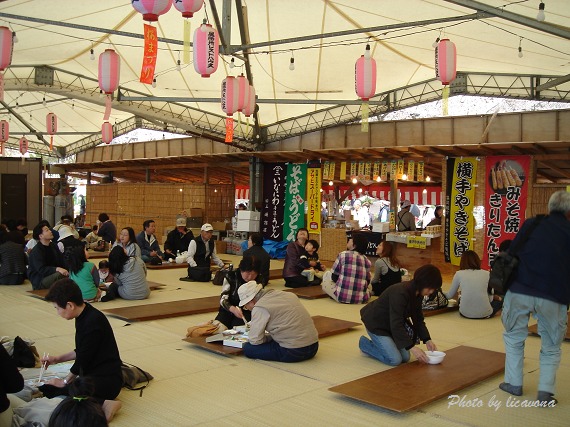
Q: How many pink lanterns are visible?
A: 14